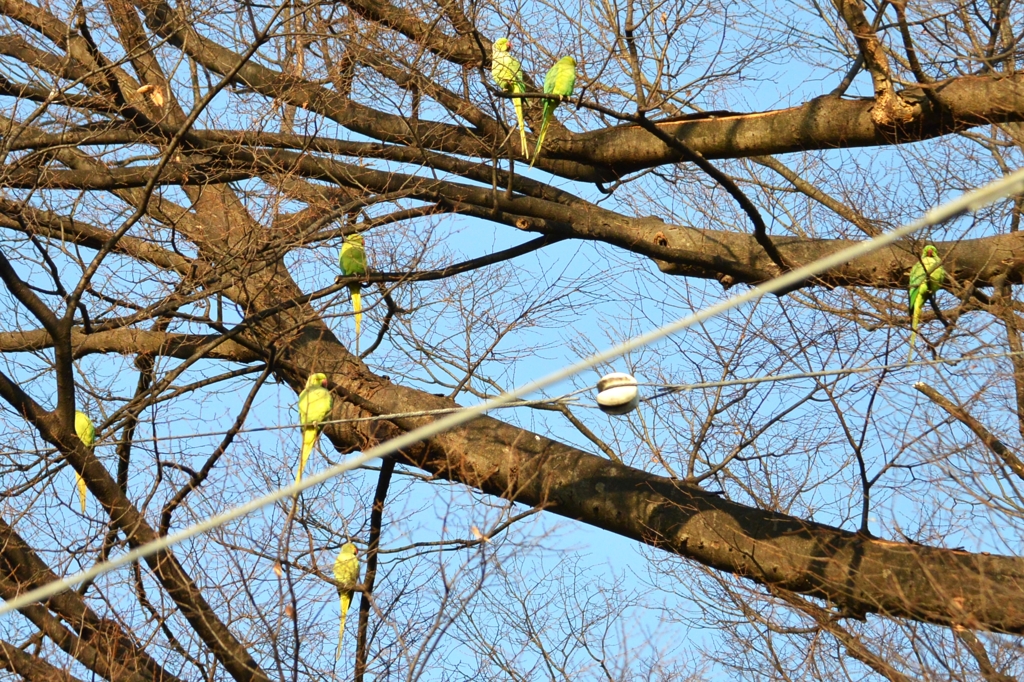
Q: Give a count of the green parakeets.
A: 7